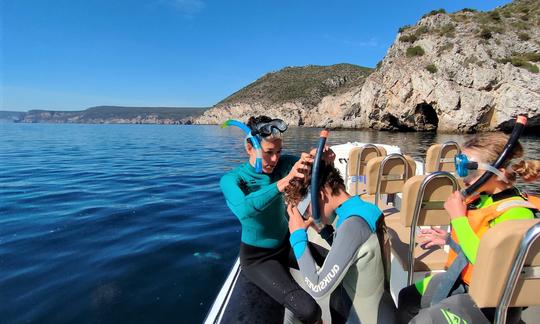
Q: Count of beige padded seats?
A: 5